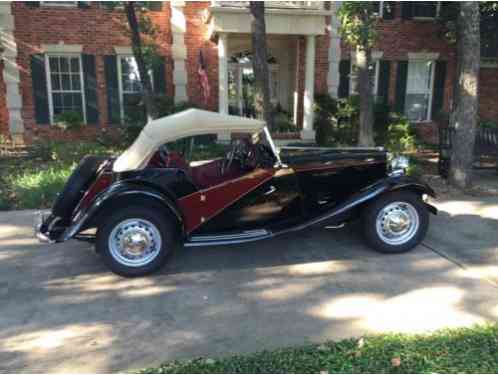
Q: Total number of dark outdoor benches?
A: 1